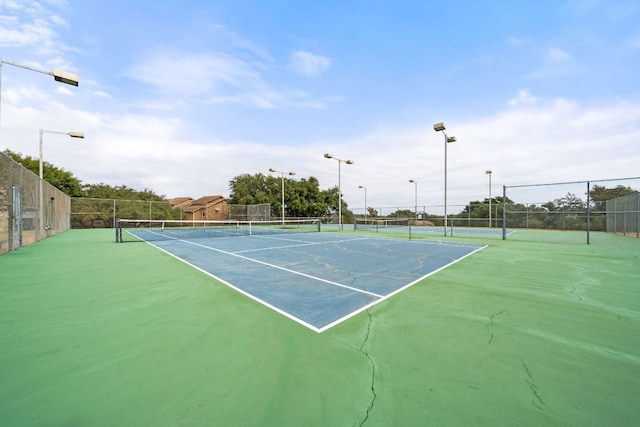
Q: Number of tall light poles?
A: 8